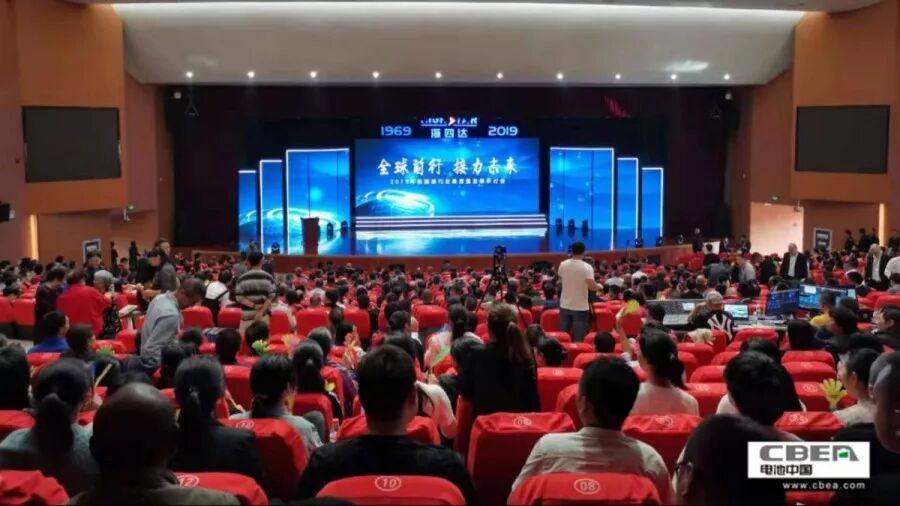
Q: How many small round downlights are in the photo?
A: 10